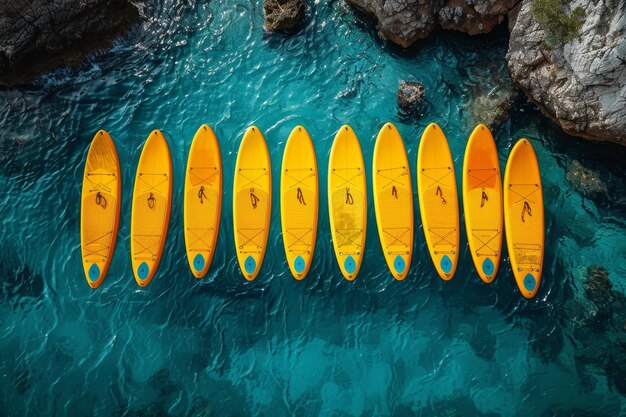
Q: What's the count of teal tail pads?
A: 10